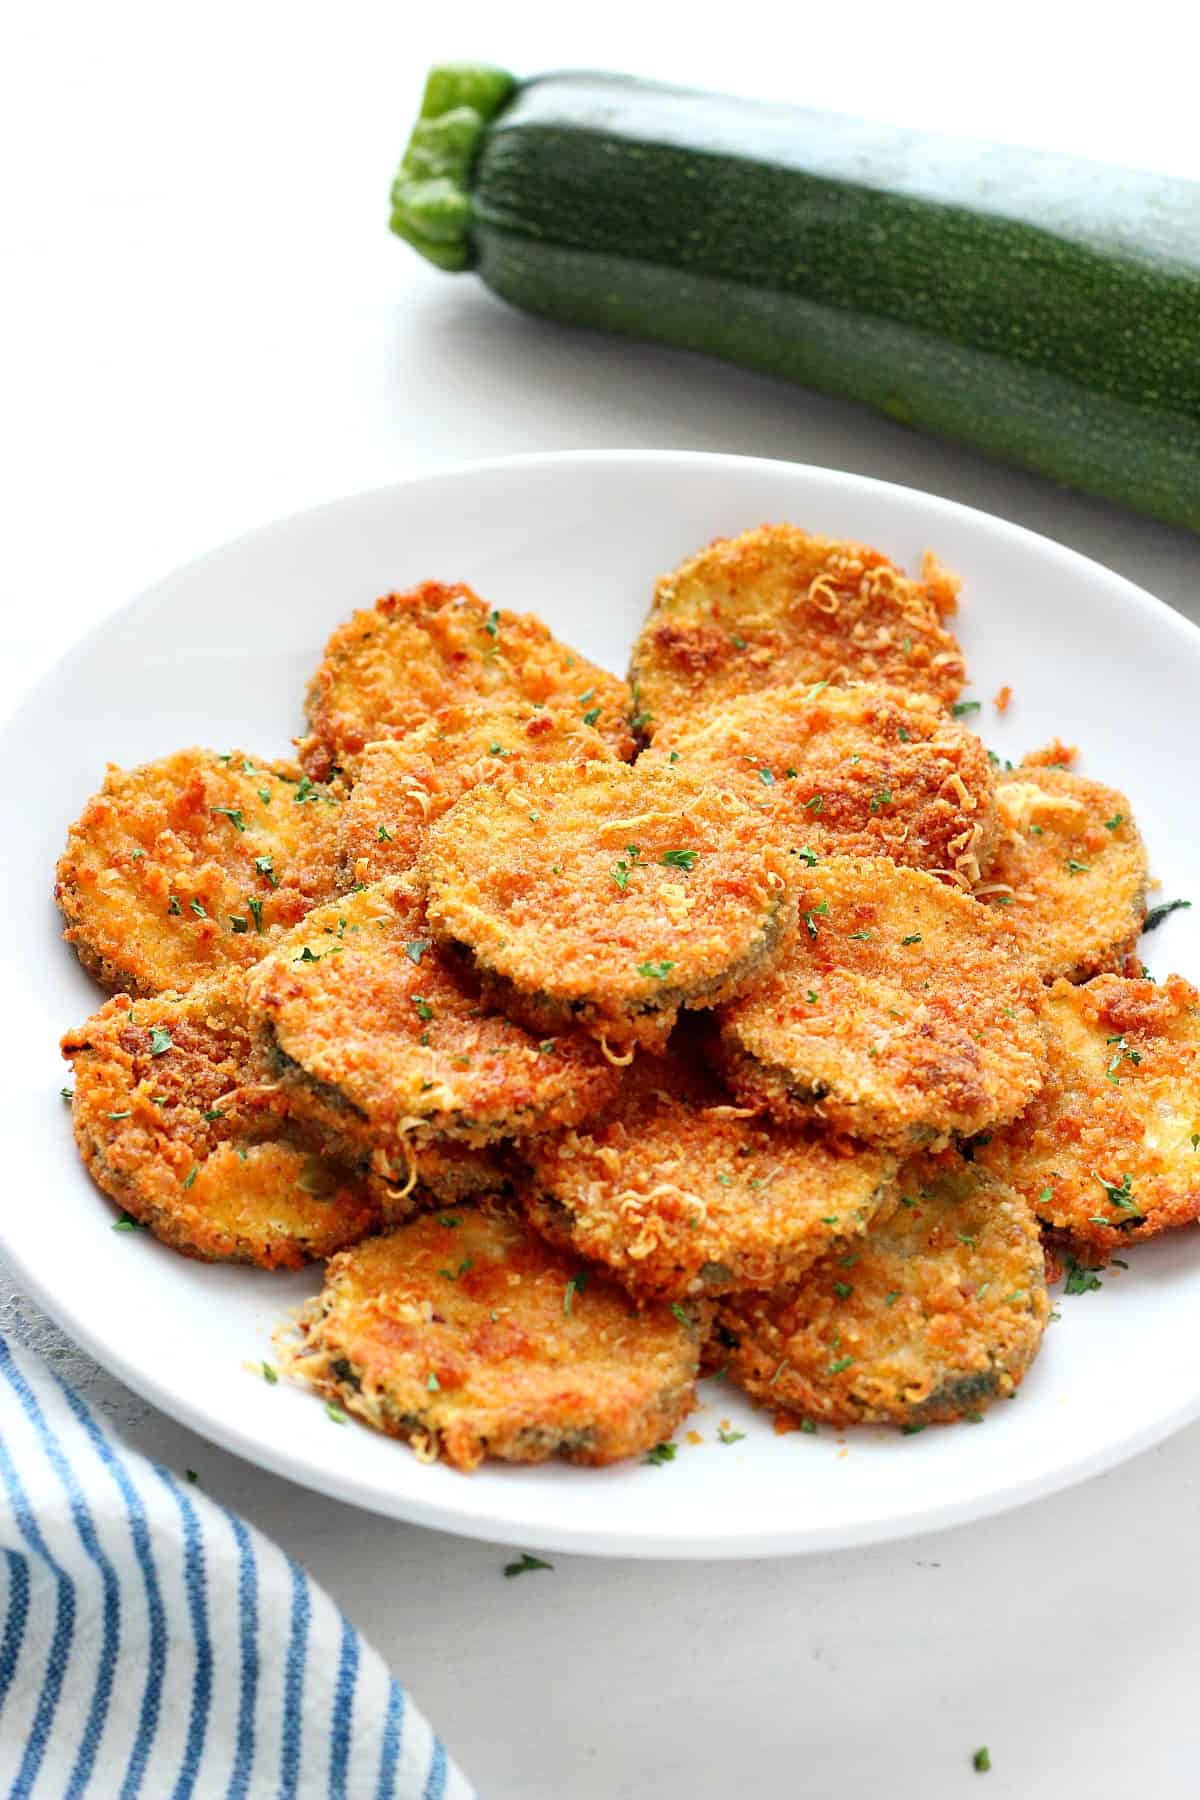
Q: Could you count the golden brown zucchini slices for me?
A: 14